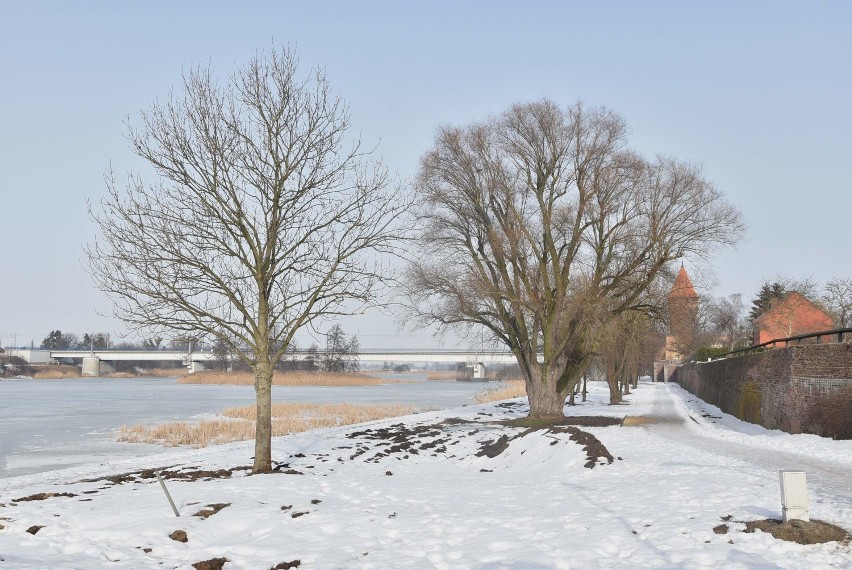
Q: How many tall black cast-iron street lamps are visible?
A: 0